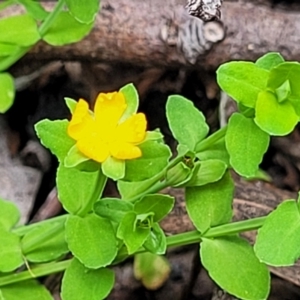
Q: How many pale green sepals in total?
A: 5